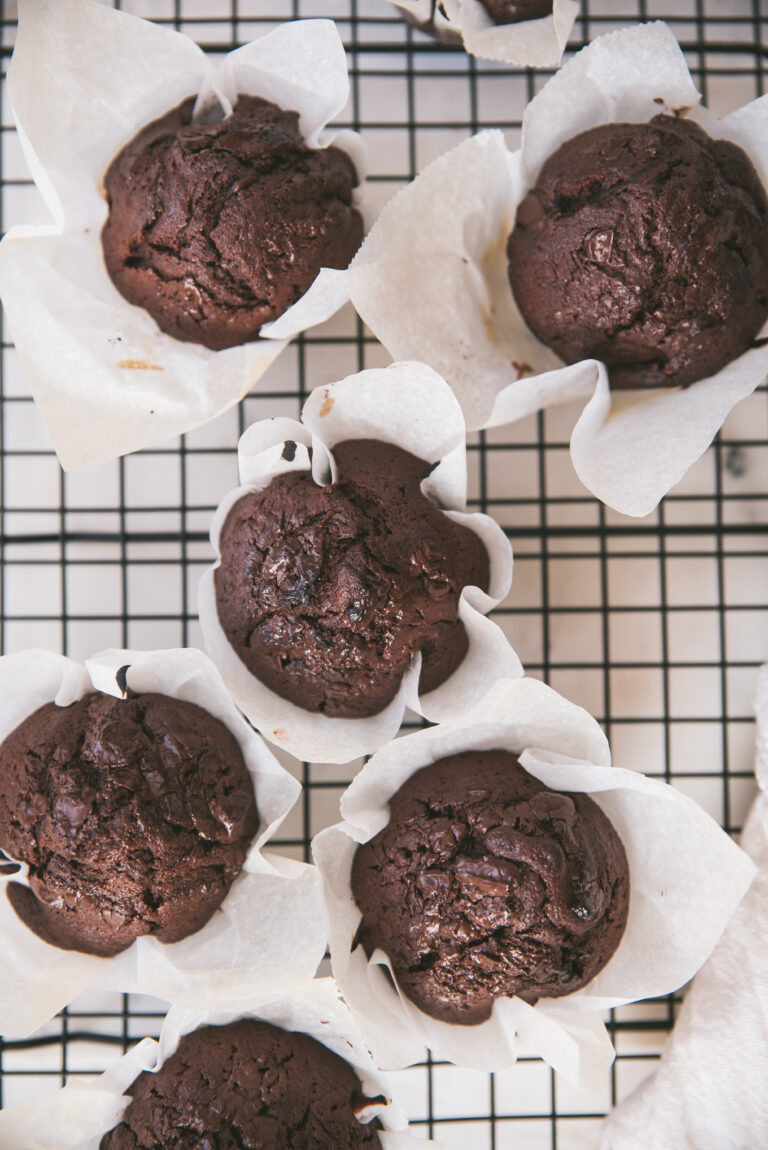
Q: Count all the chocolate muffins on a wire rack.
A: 7